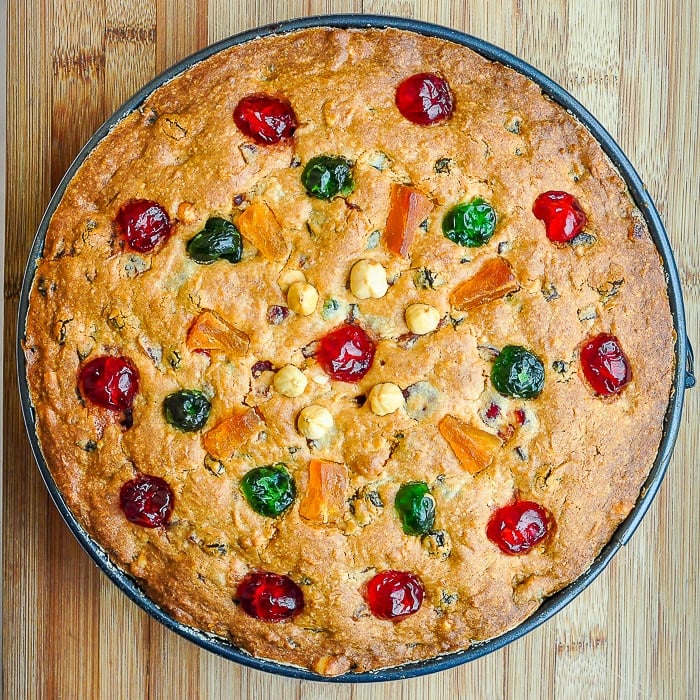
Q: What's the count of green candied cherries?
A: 7